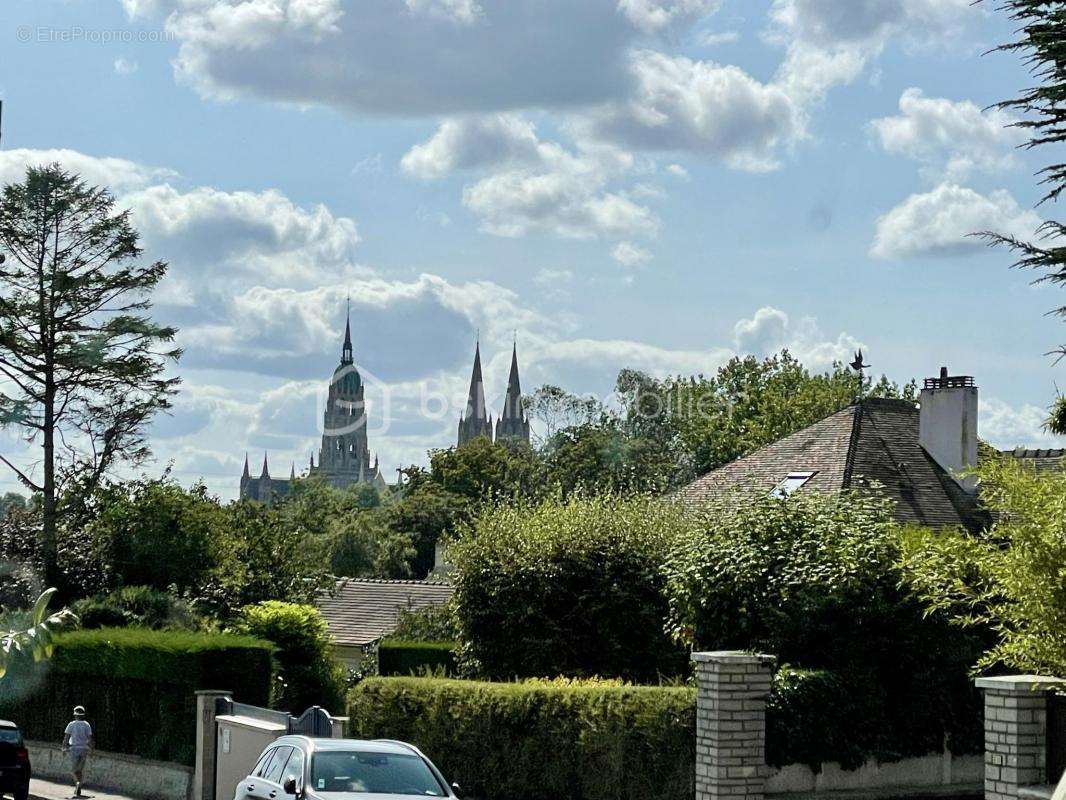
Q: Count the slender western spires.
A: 2